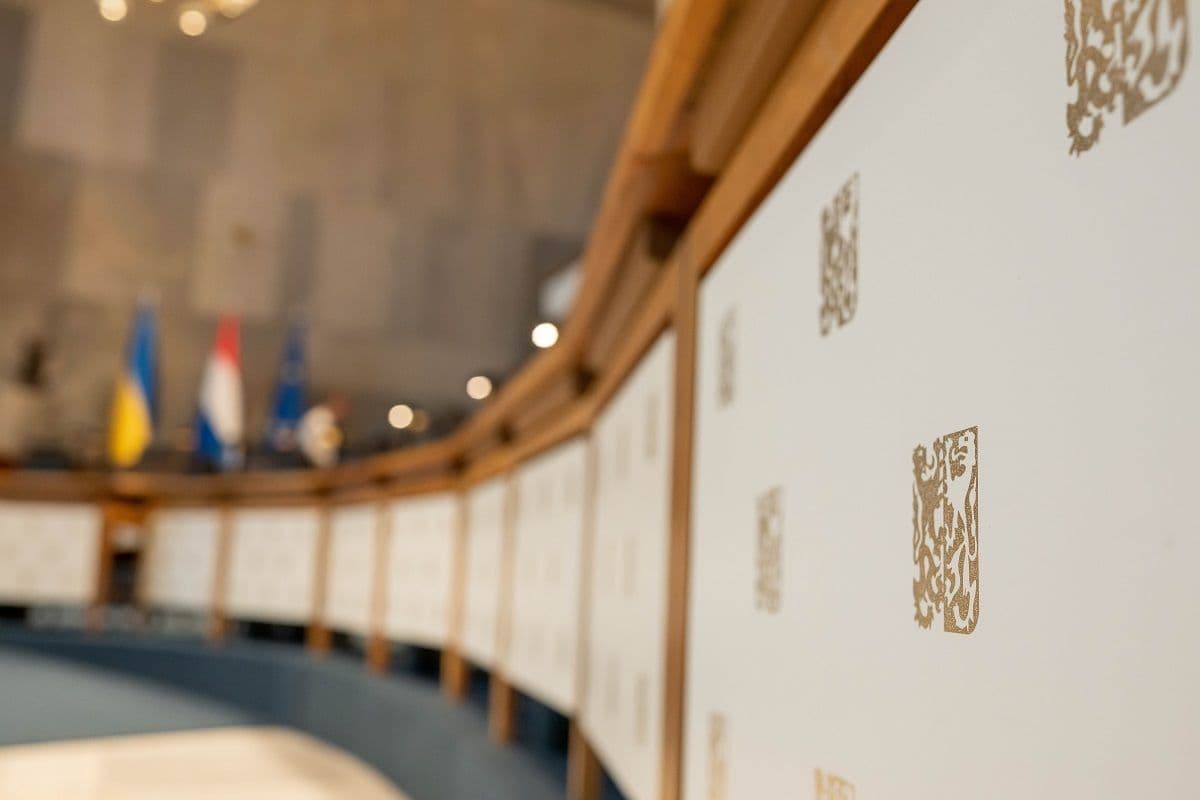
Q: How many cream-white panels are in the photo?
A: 9